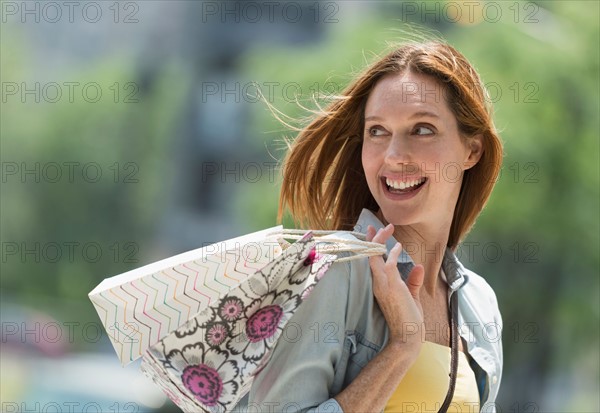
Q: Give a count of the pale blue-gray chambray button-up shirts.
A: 1